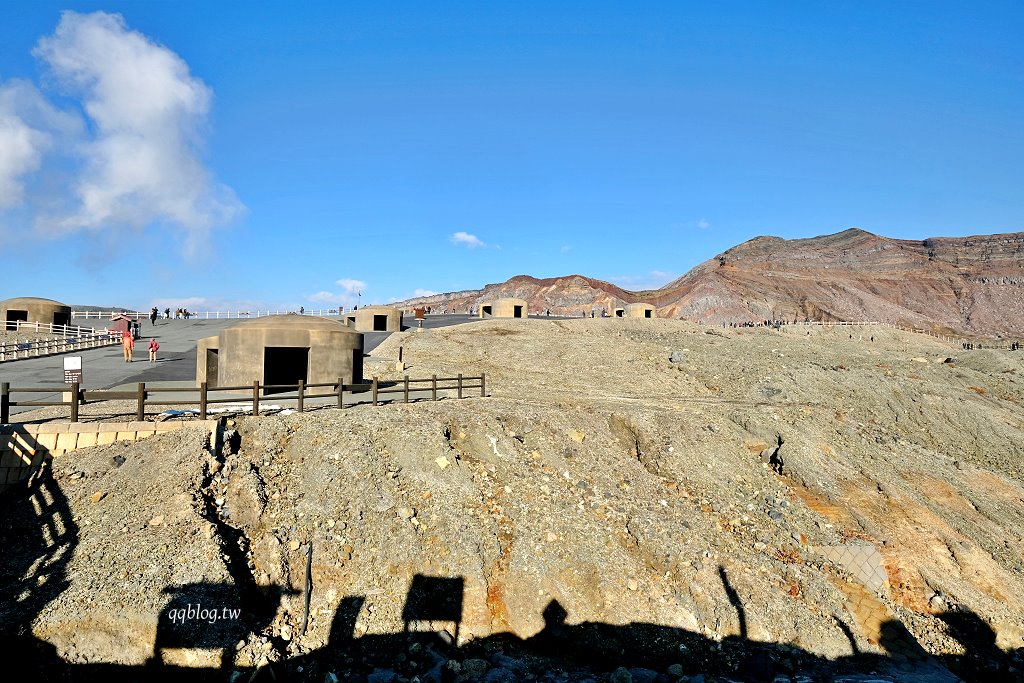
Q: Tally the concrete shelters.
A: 5